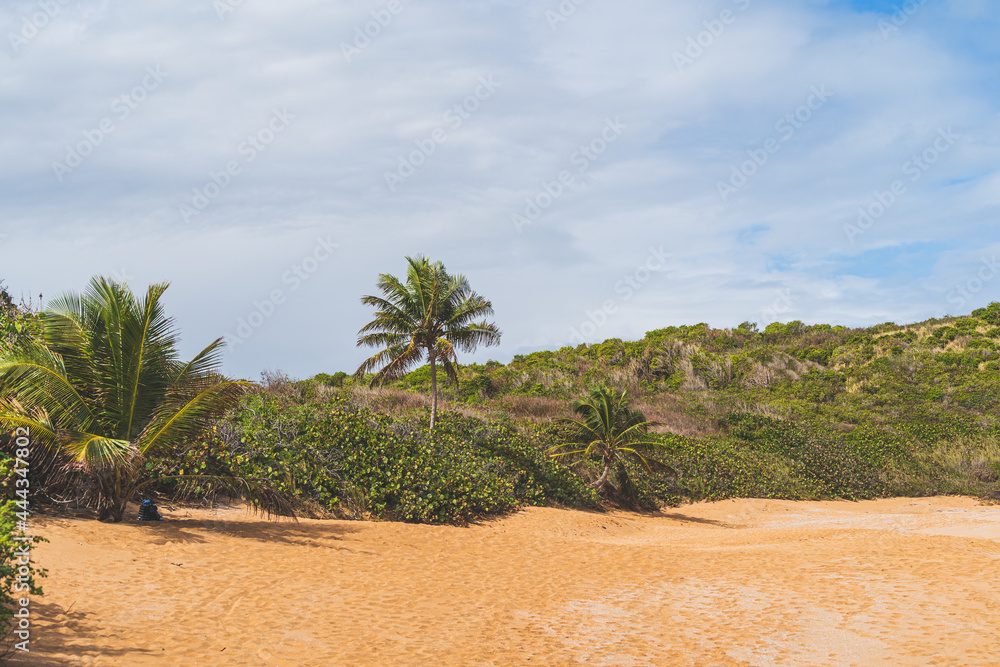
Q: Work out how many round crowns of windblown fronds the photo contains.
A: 3